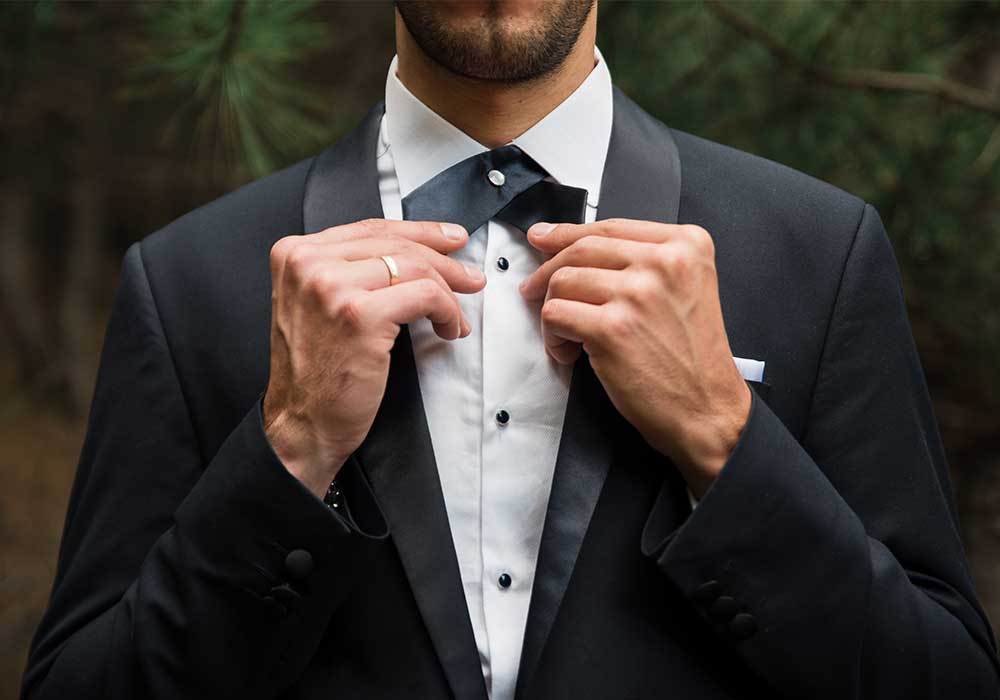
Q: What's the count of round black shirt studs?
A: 3